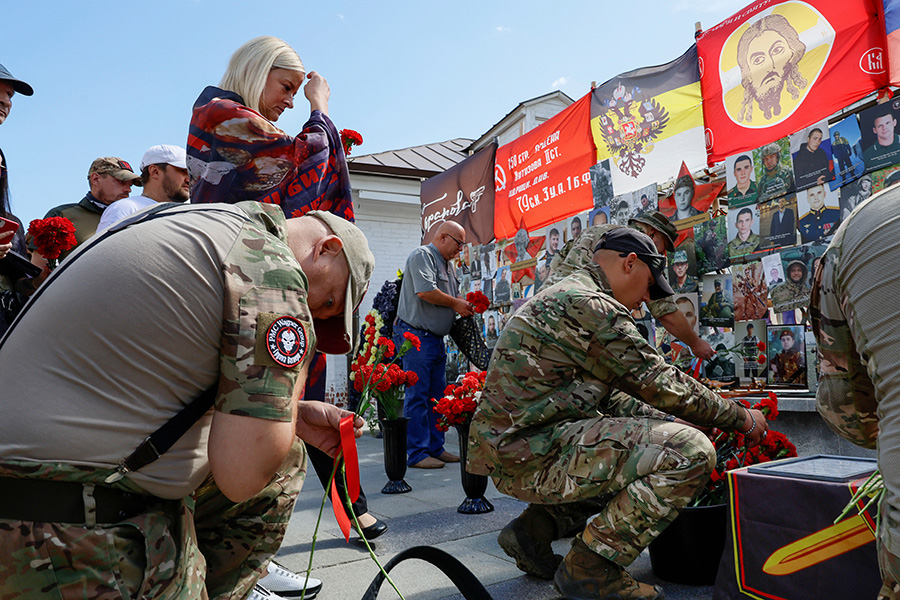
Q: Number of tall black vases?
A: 2